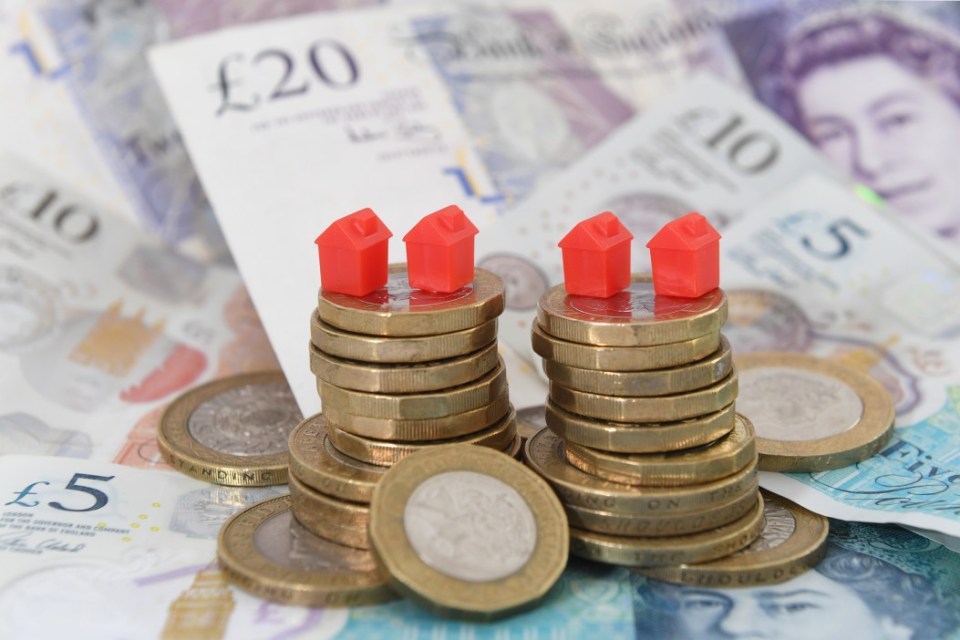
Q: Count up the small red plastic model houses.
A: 4